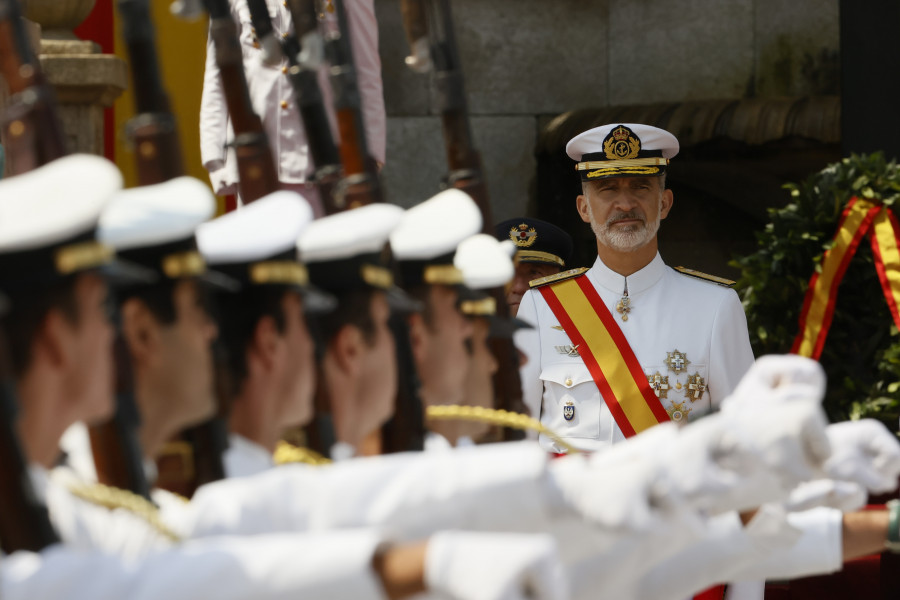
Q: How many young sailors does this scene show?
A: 6